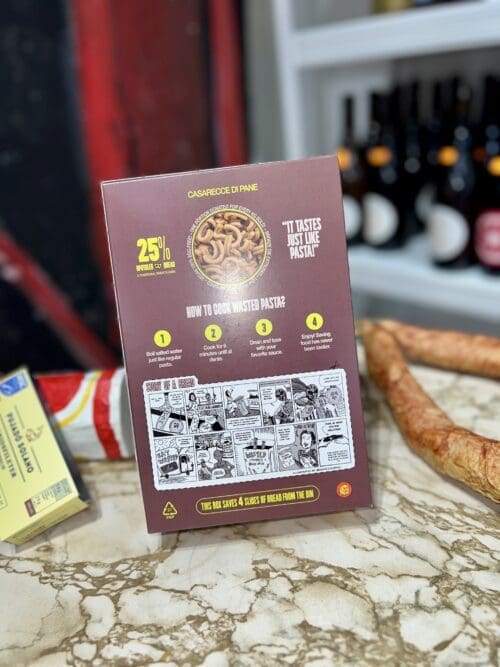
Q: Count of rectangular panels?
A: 10